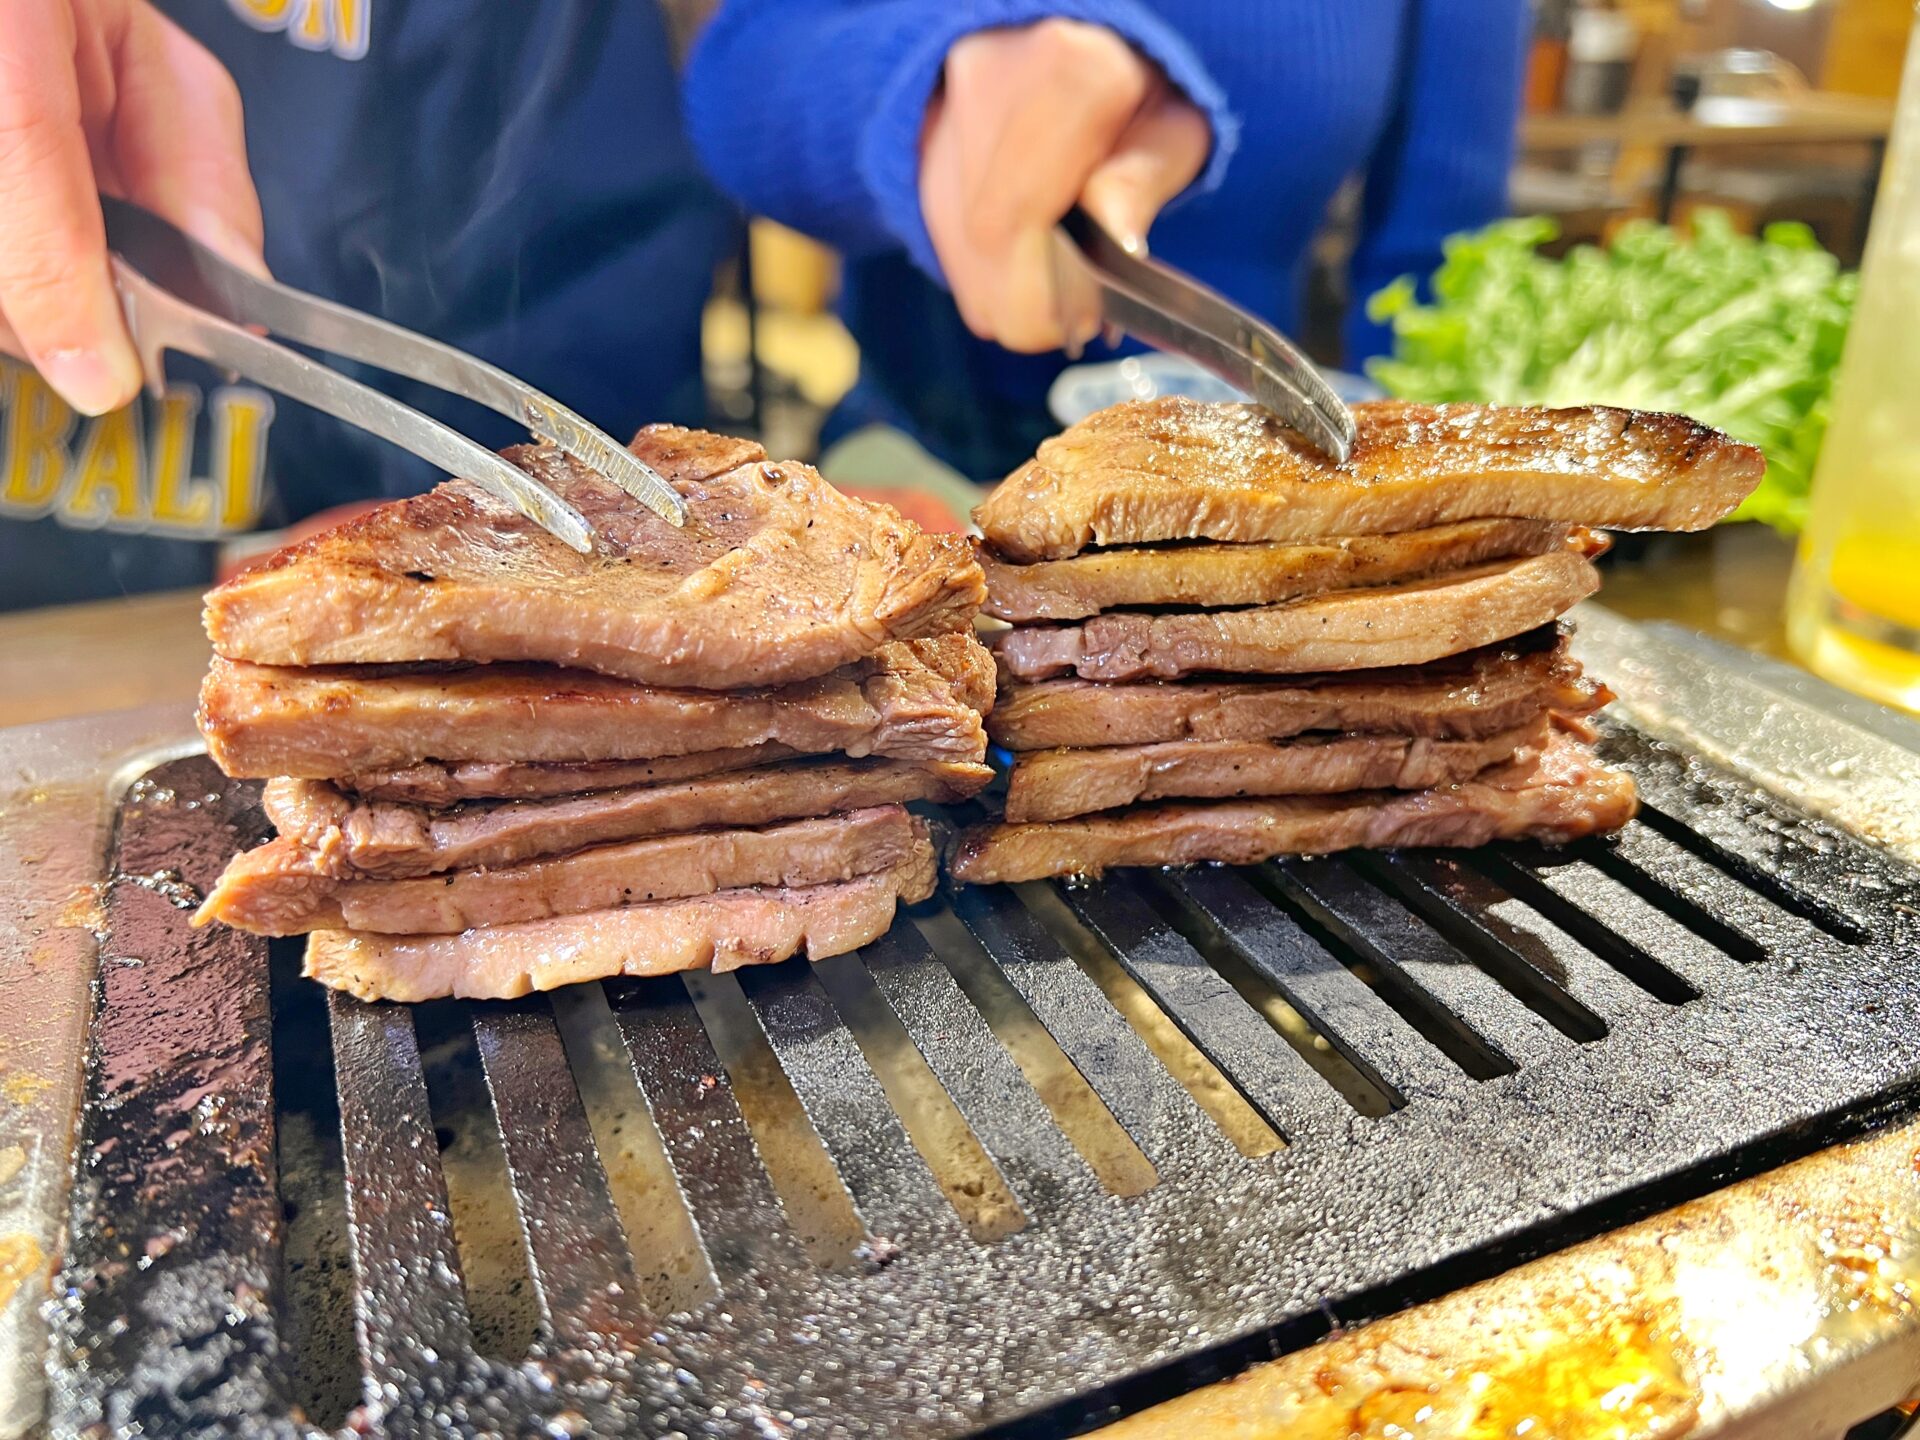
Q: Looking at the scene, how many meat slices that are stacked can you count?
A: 12